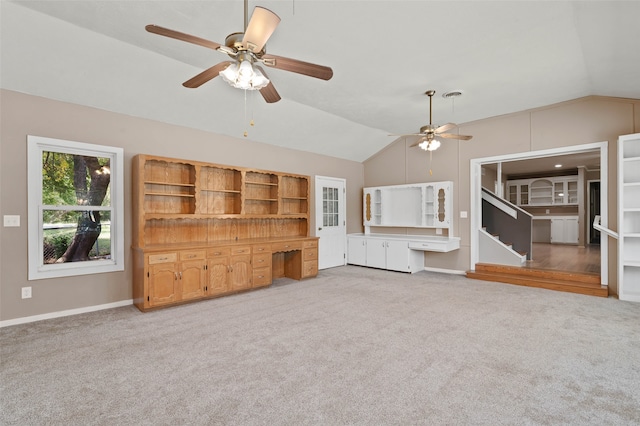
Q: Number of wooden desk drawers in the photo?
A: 11